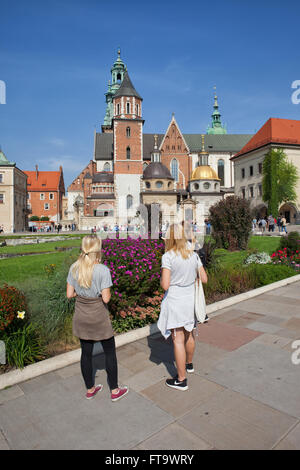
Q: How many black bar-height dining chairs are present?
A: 0